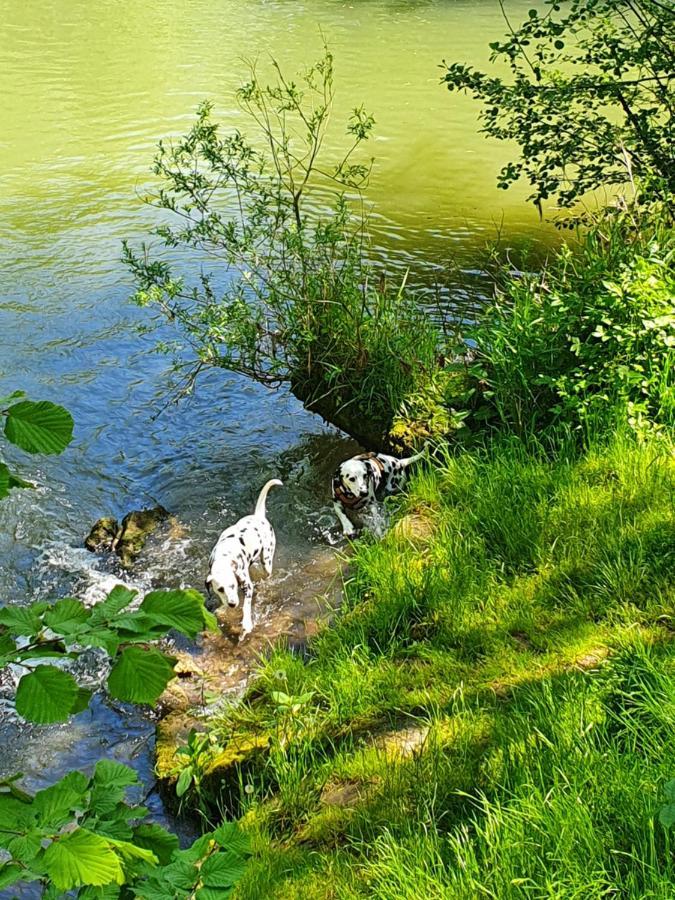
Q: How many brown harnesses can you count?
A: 1